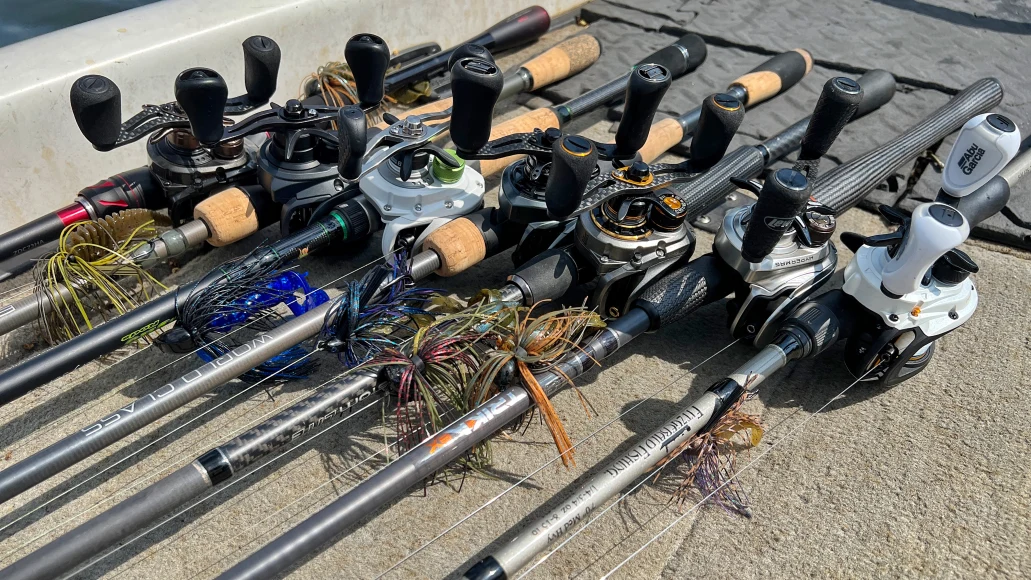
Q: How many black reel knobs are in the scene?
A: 12